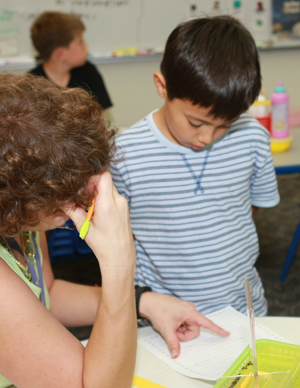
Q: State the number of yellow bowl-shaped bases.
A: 1